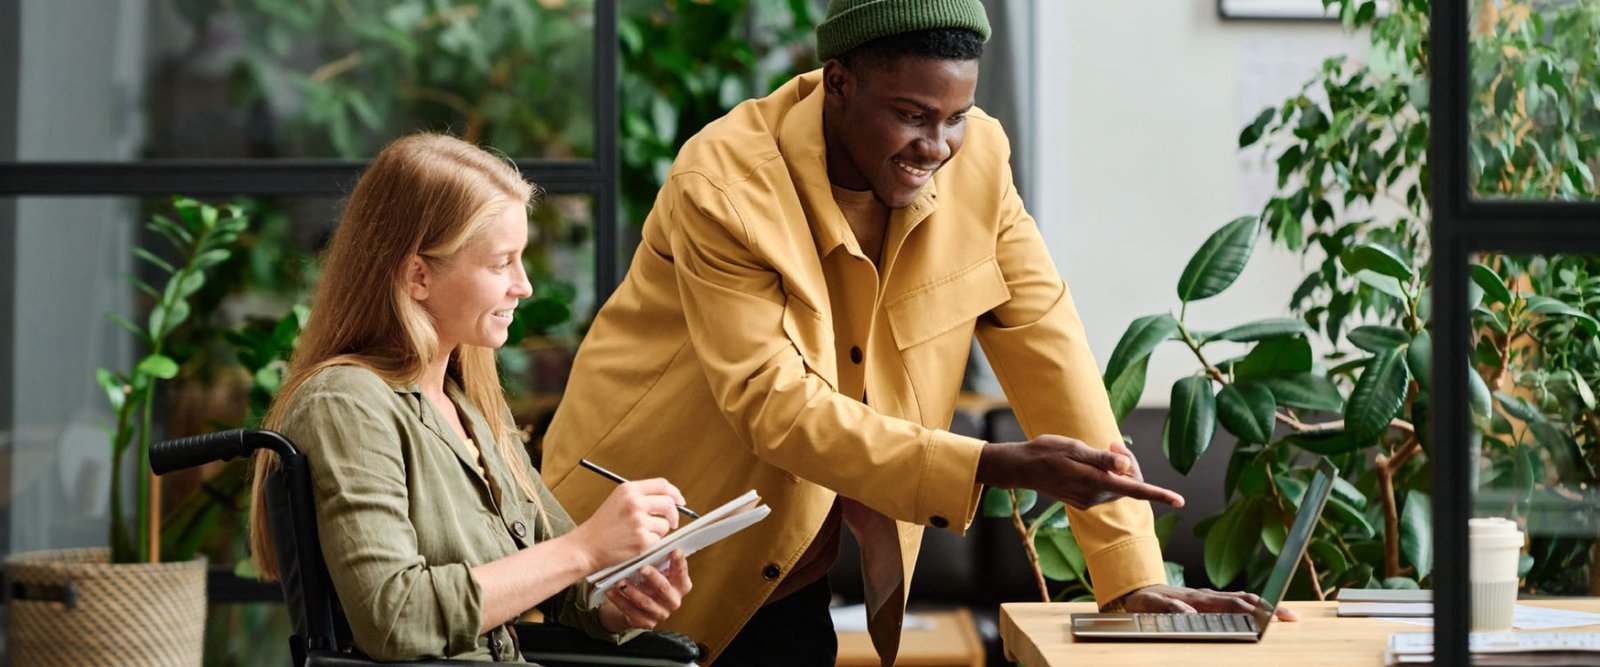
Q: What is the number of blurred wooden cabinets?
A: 1